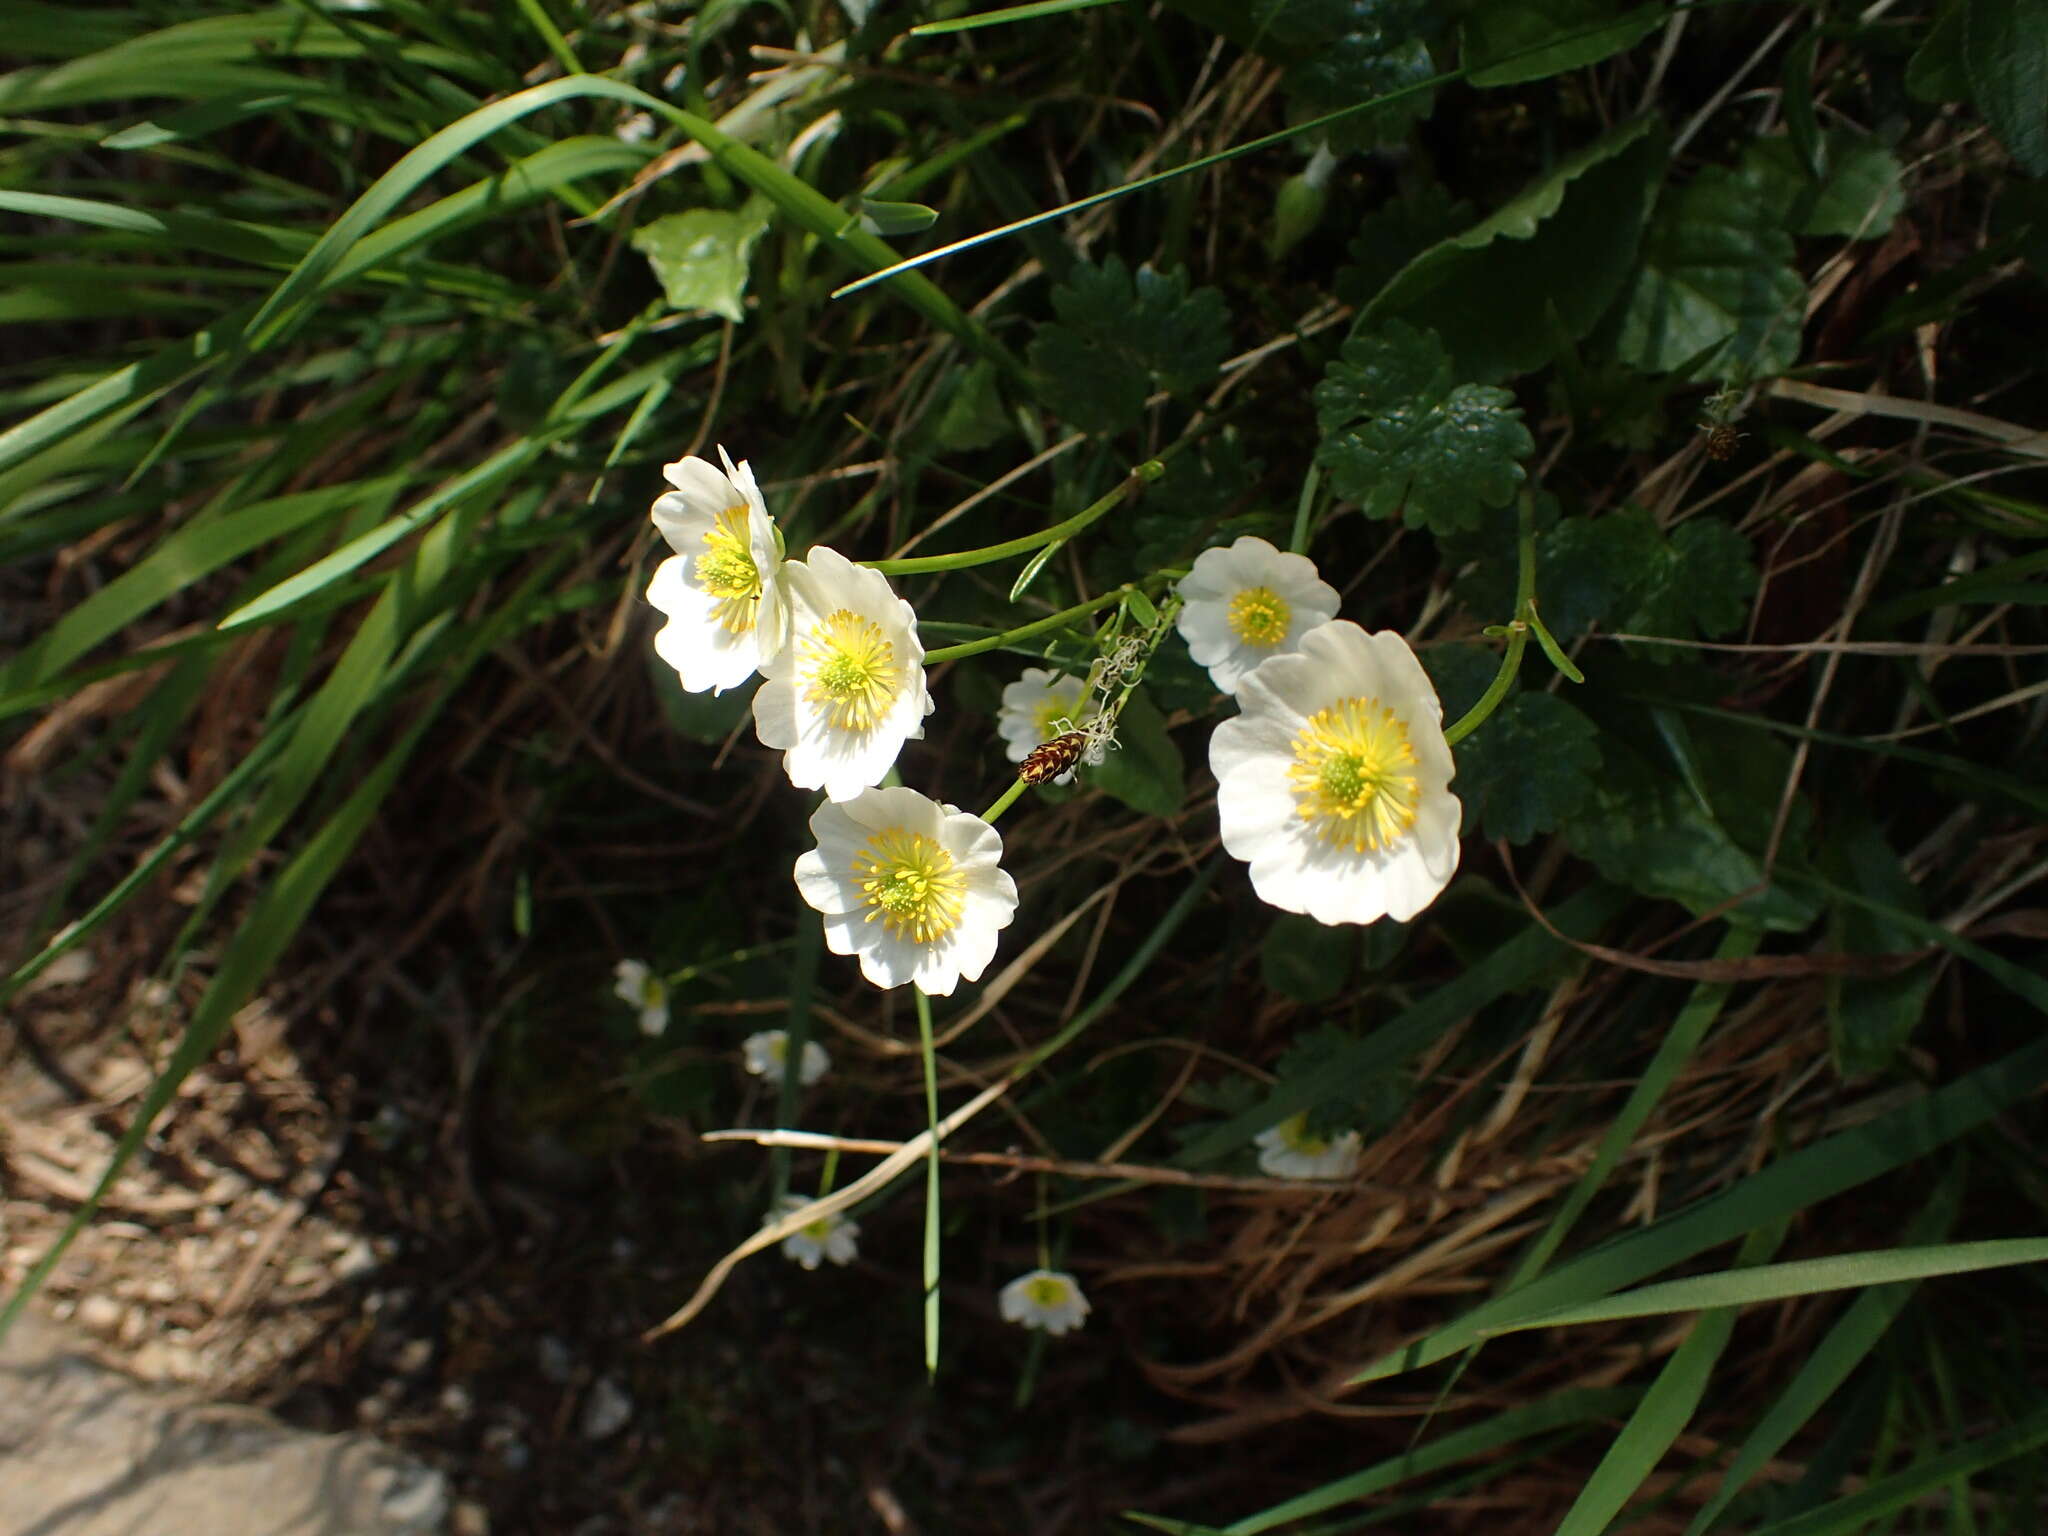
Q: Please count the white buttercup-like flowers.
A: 11